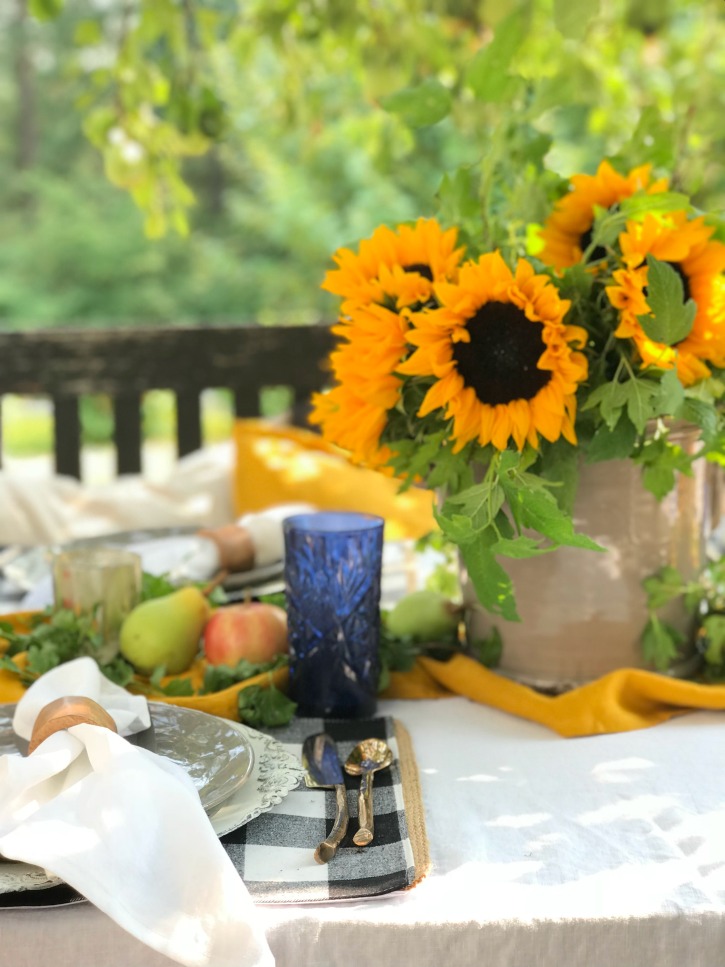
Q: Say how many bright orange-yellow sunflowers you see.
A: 5